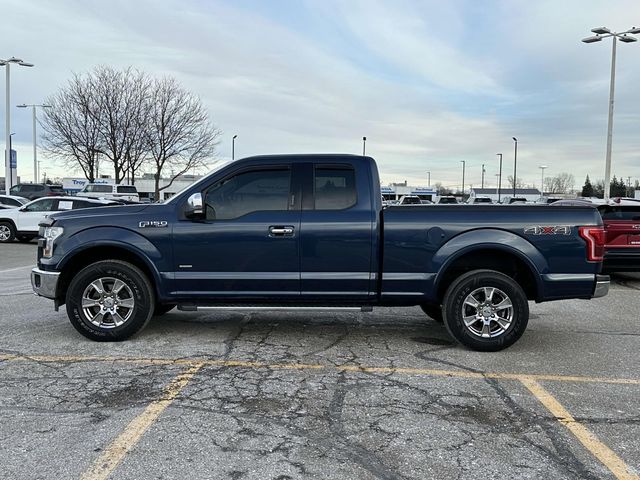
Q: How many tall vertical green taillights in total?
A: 0